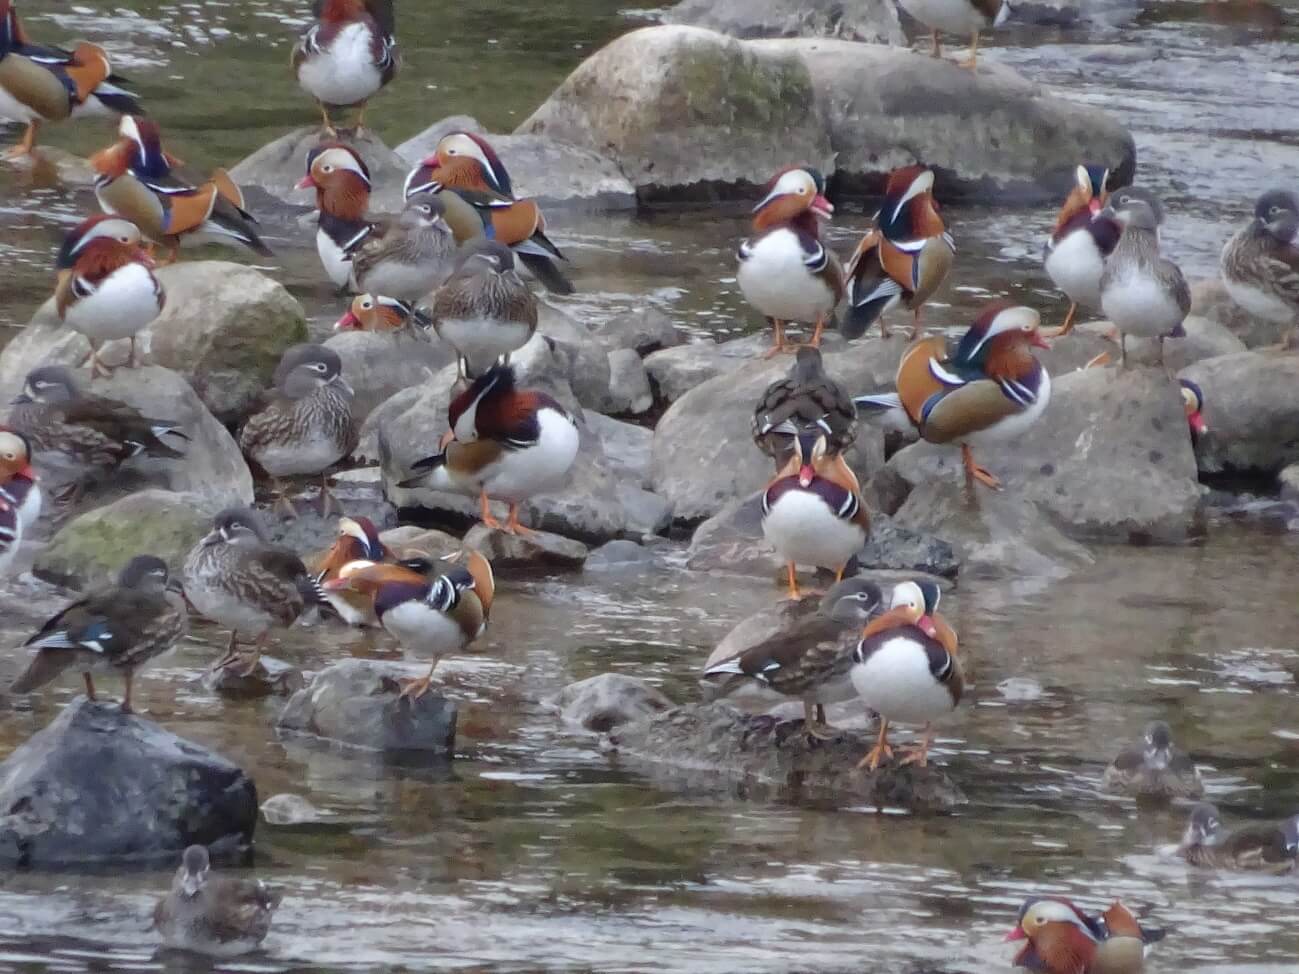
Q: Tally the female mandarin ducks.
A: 13